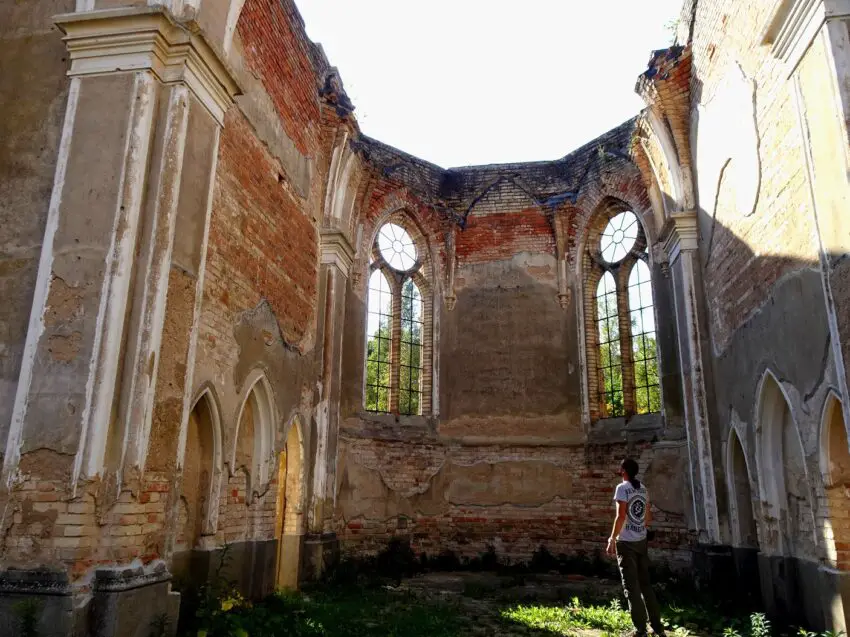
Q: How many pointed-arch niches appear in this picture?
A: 6